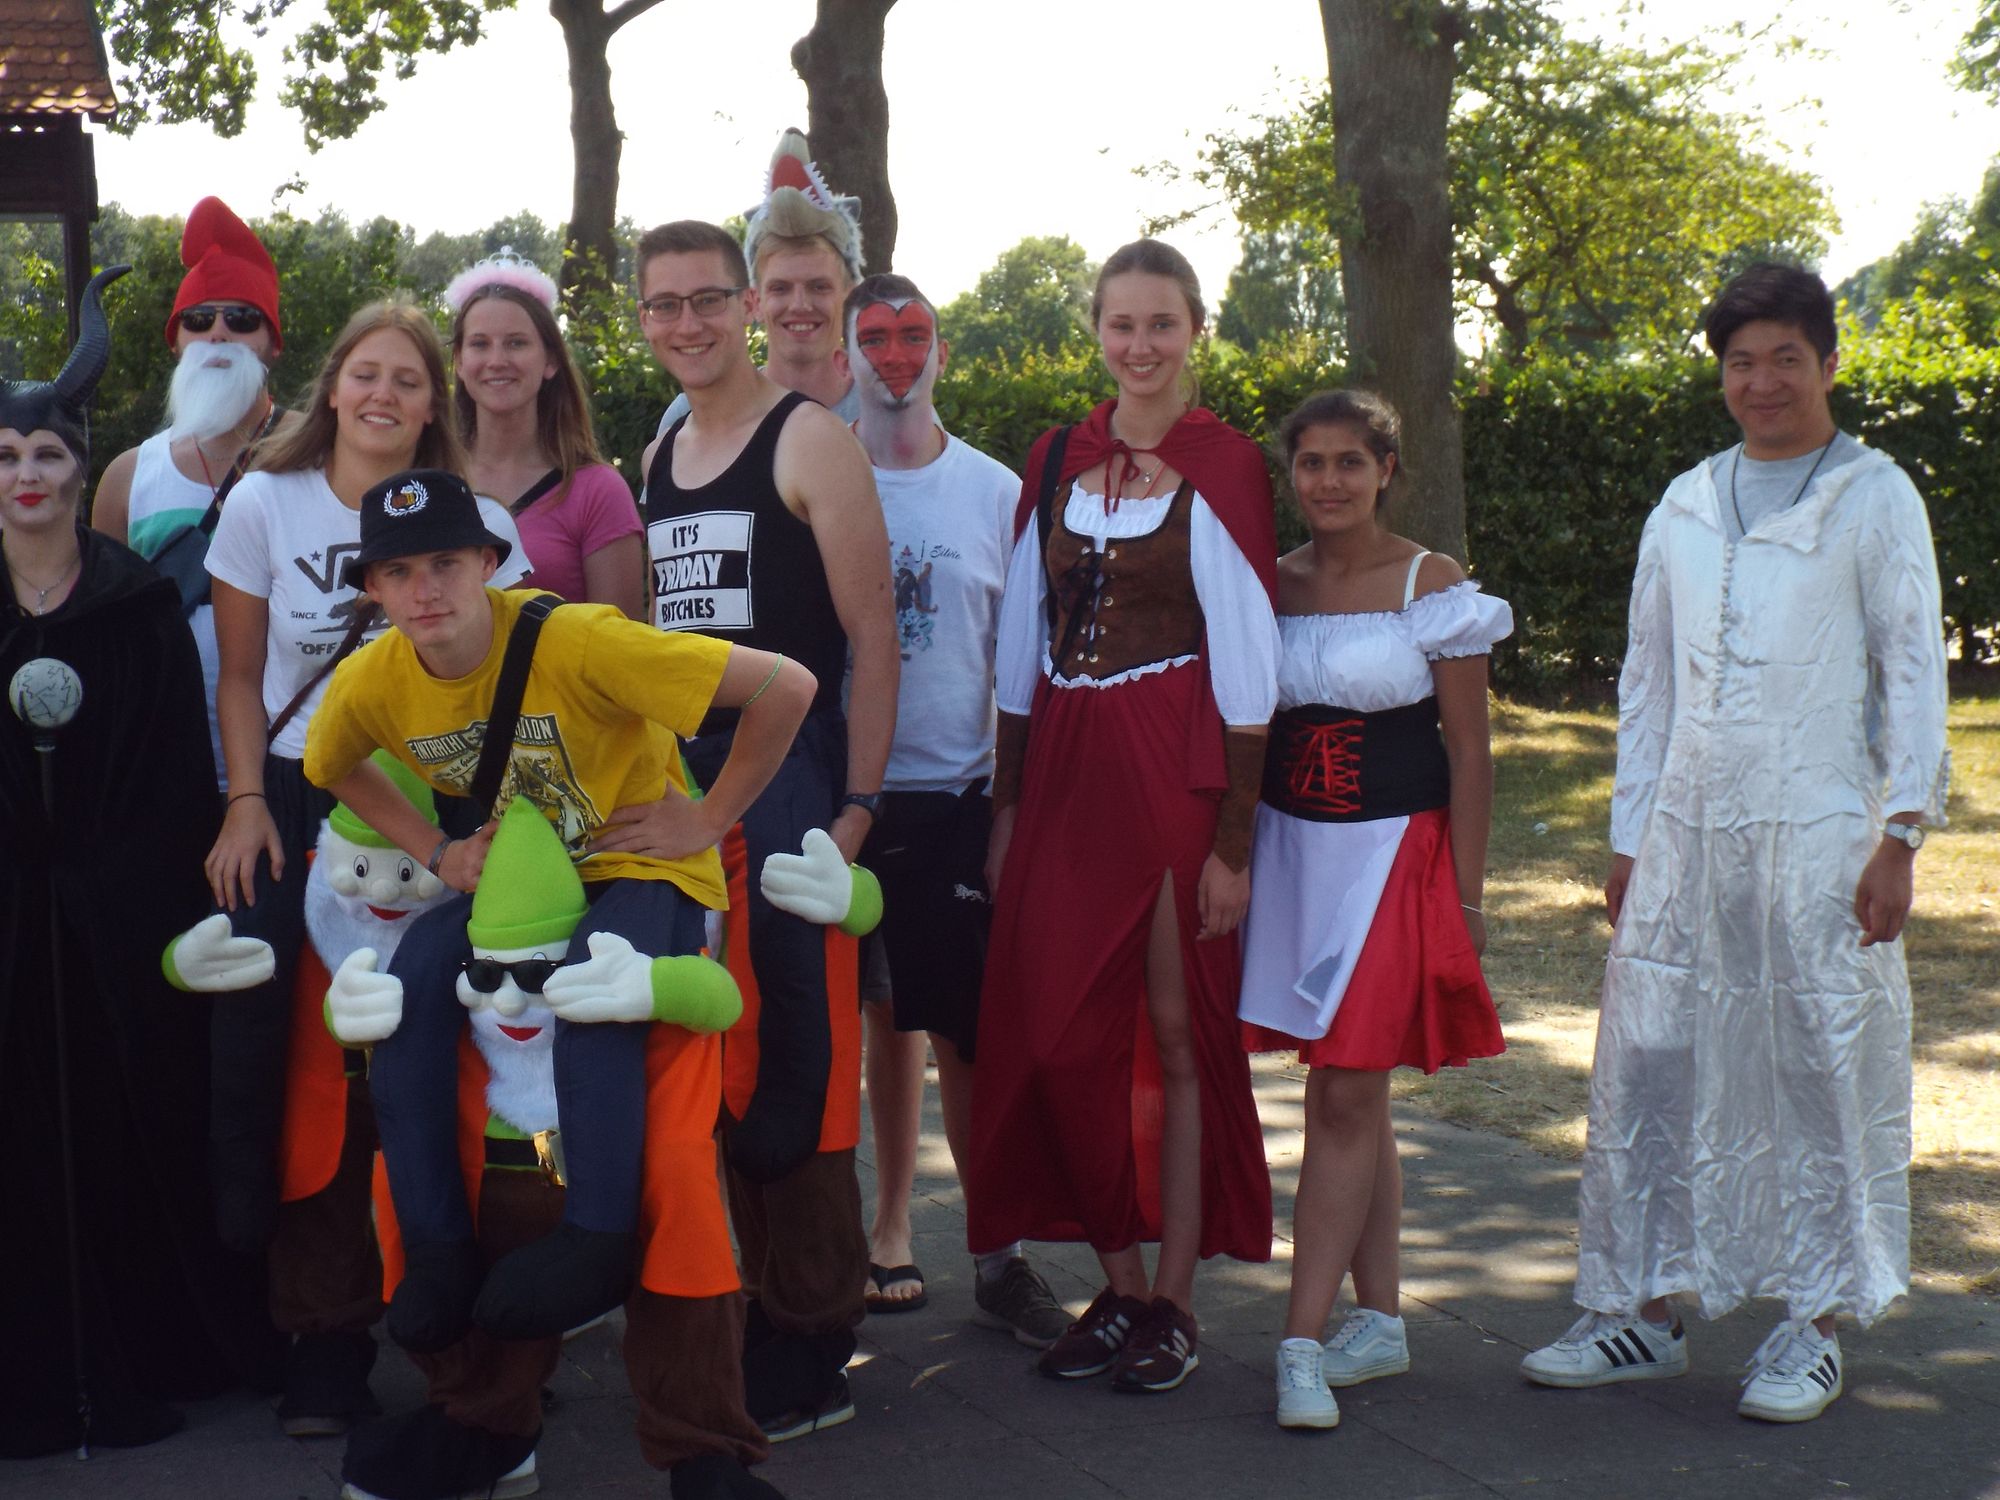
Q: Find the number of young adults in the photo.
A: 11